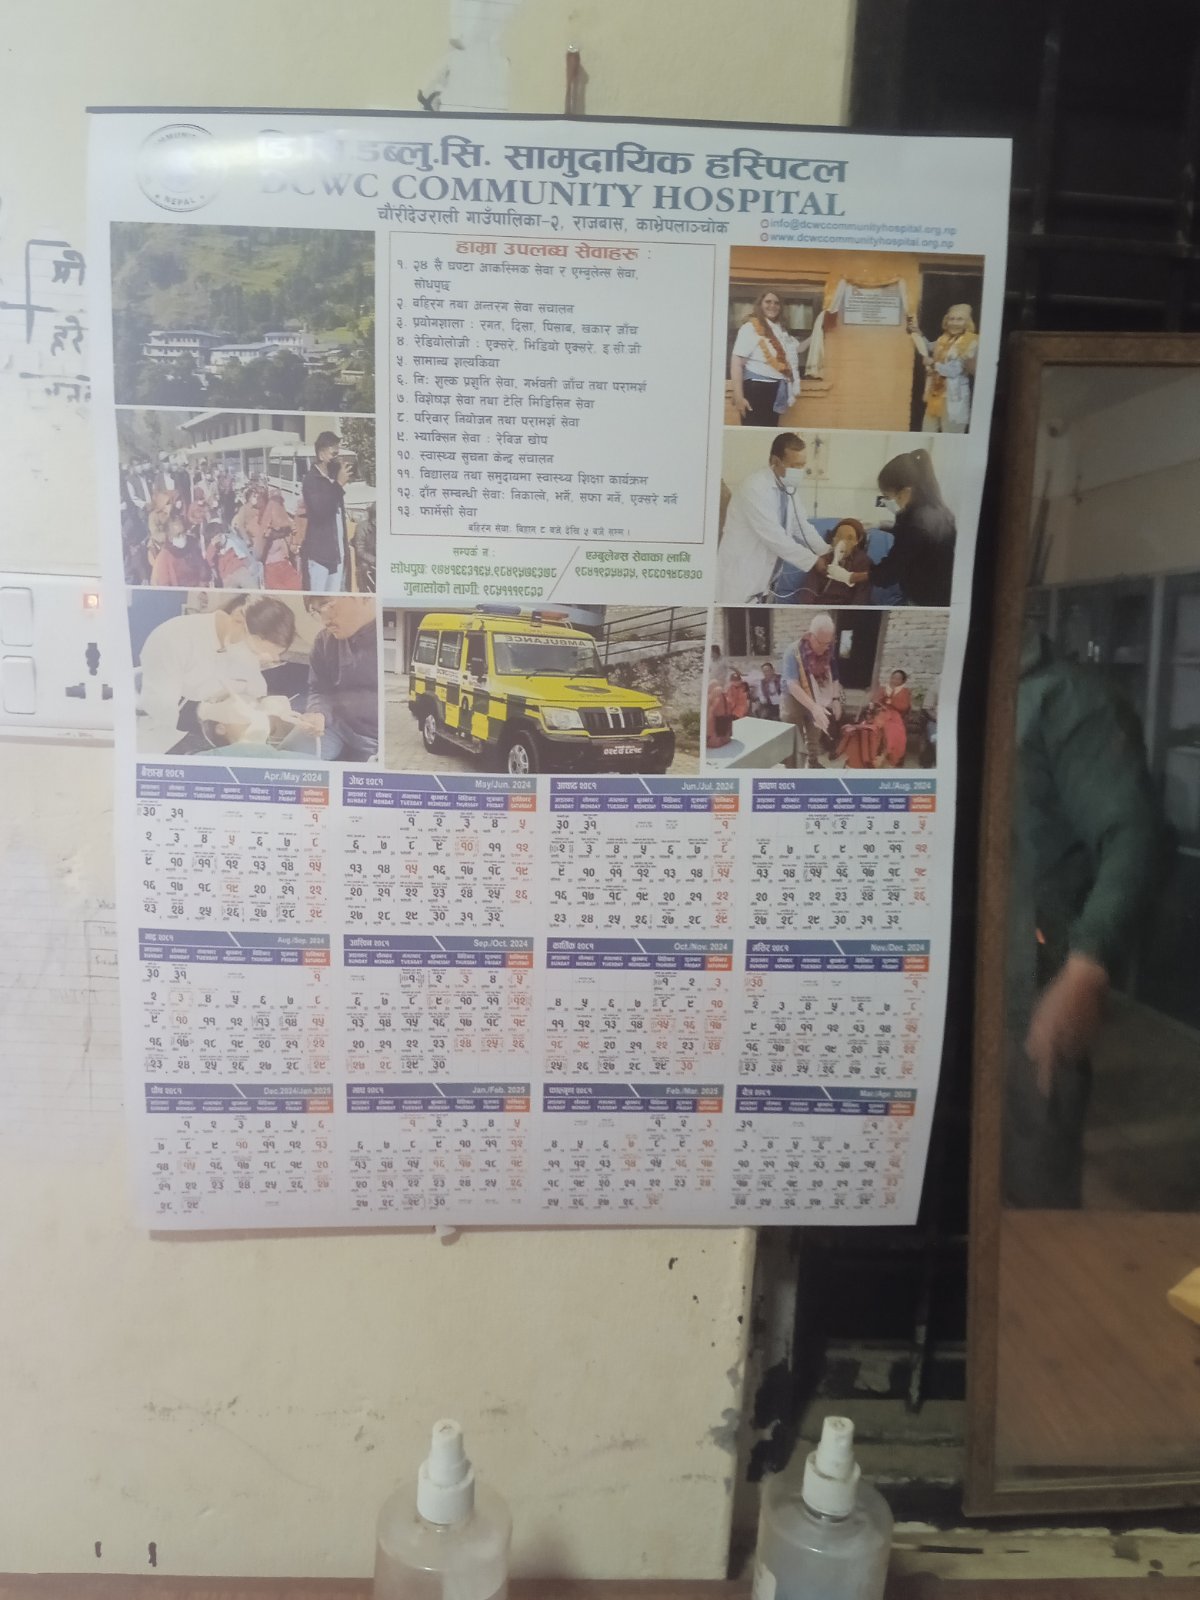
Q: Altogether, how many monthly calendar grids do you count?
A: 12